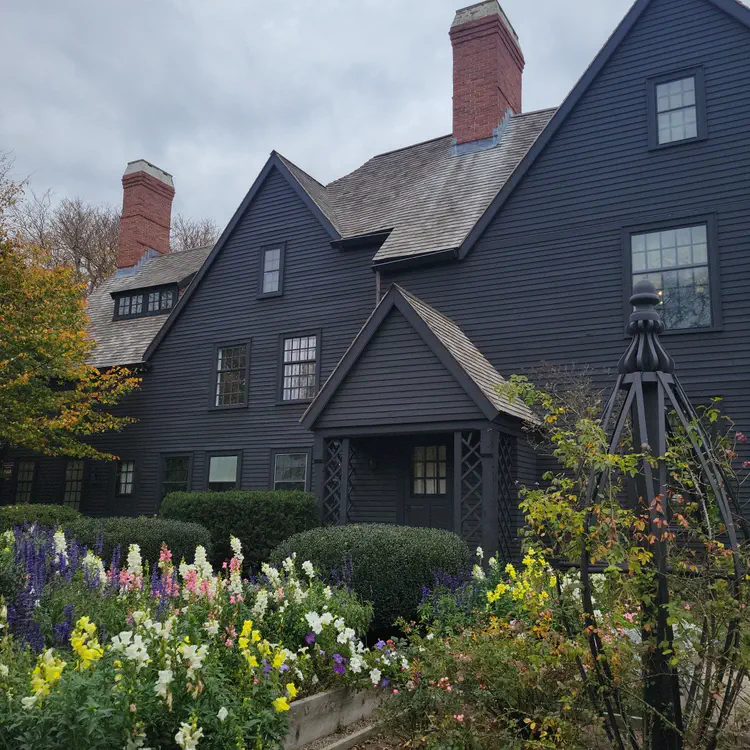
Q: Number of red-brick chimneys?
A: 2